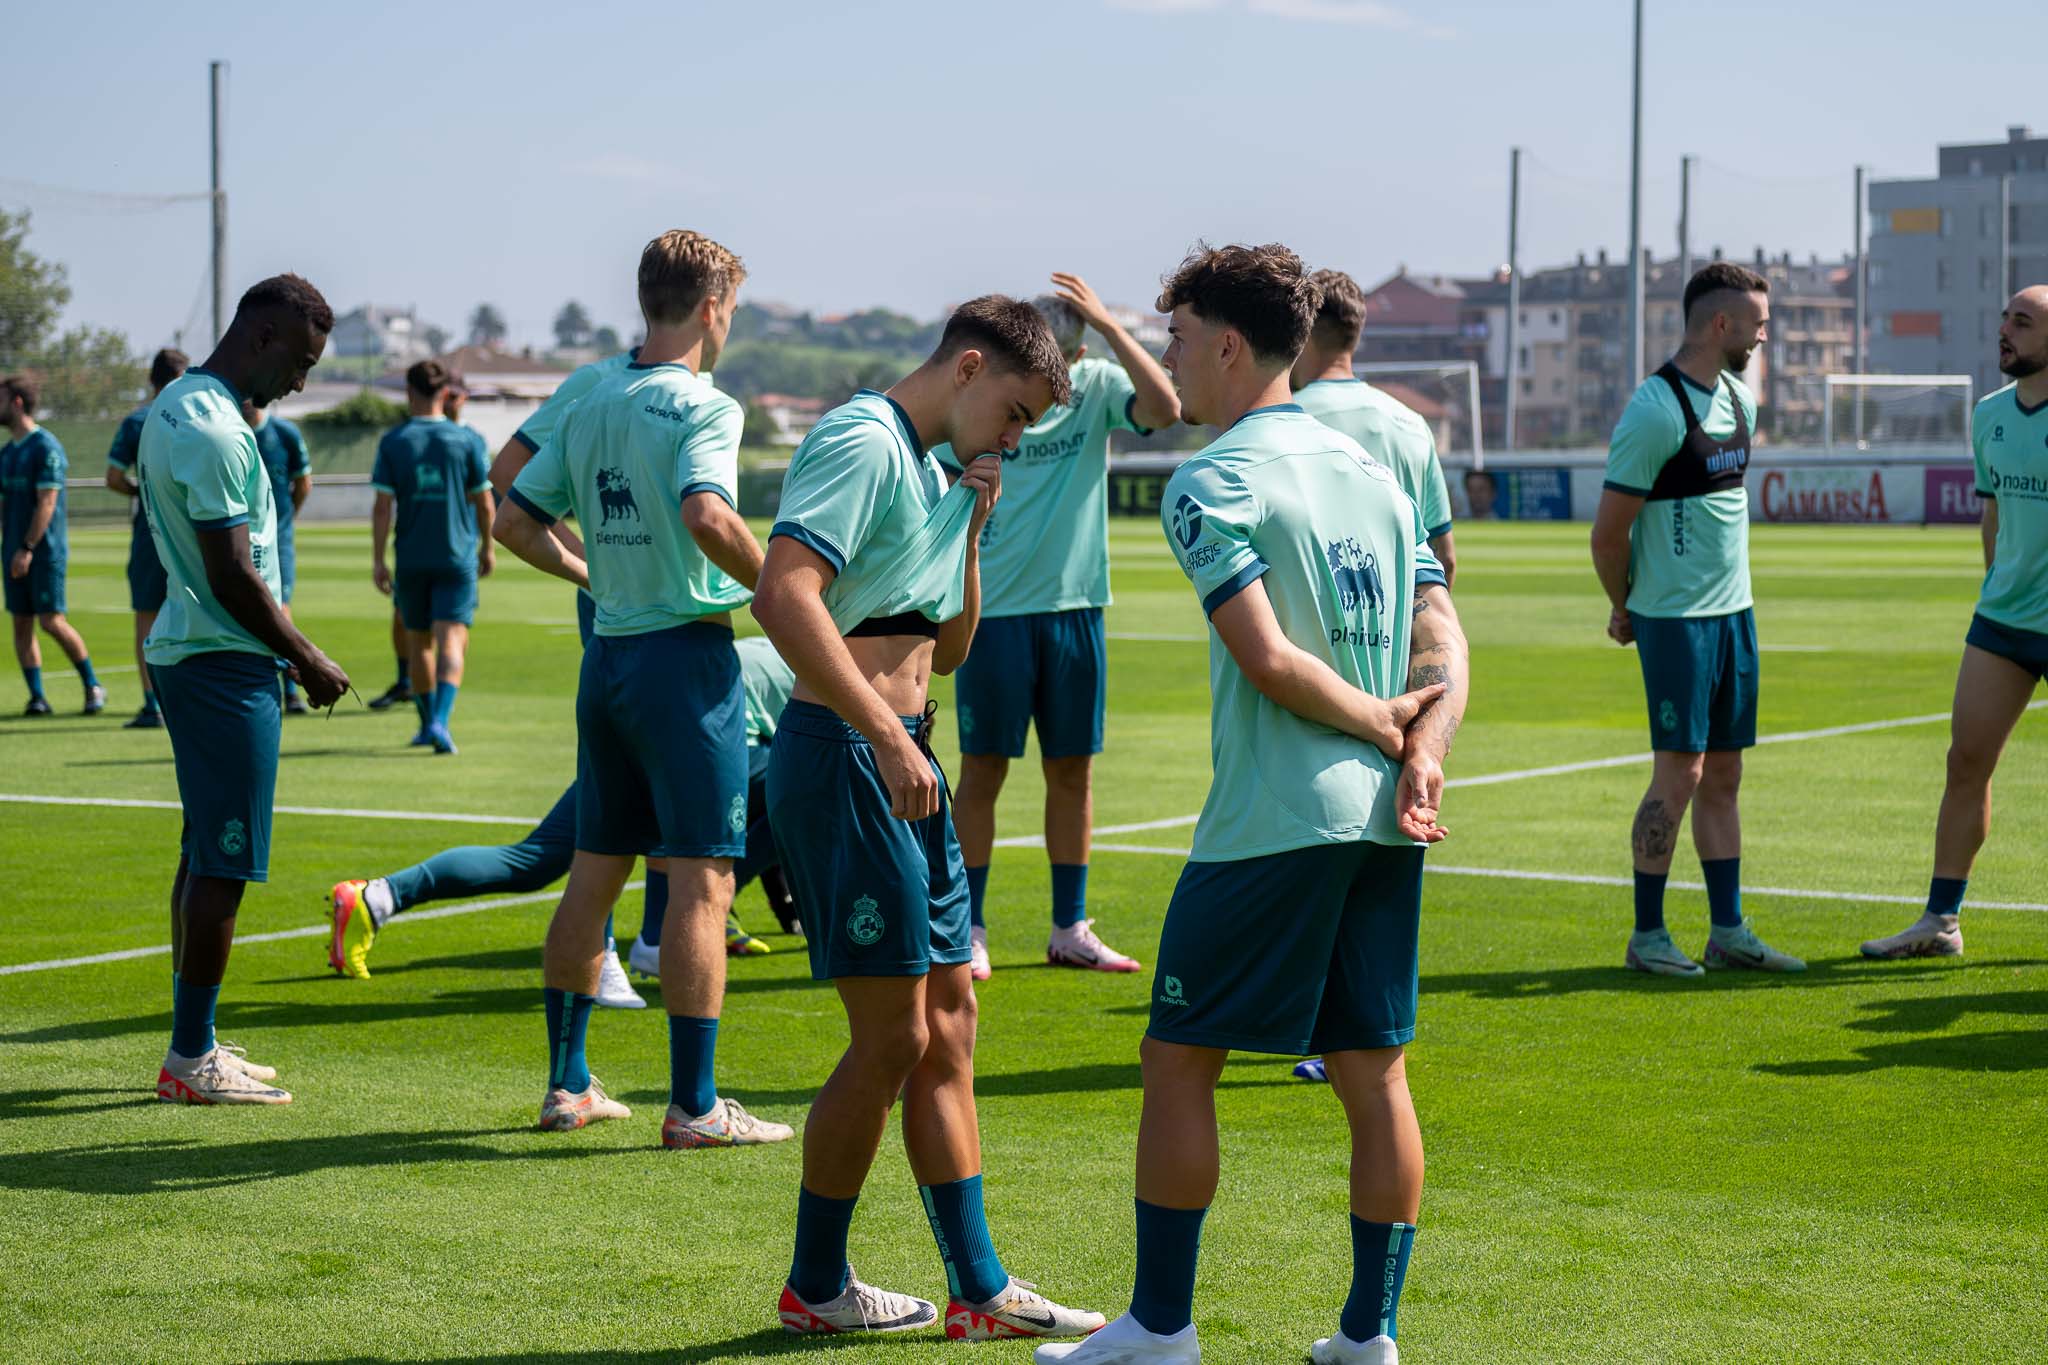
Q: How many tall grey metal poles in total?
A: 6